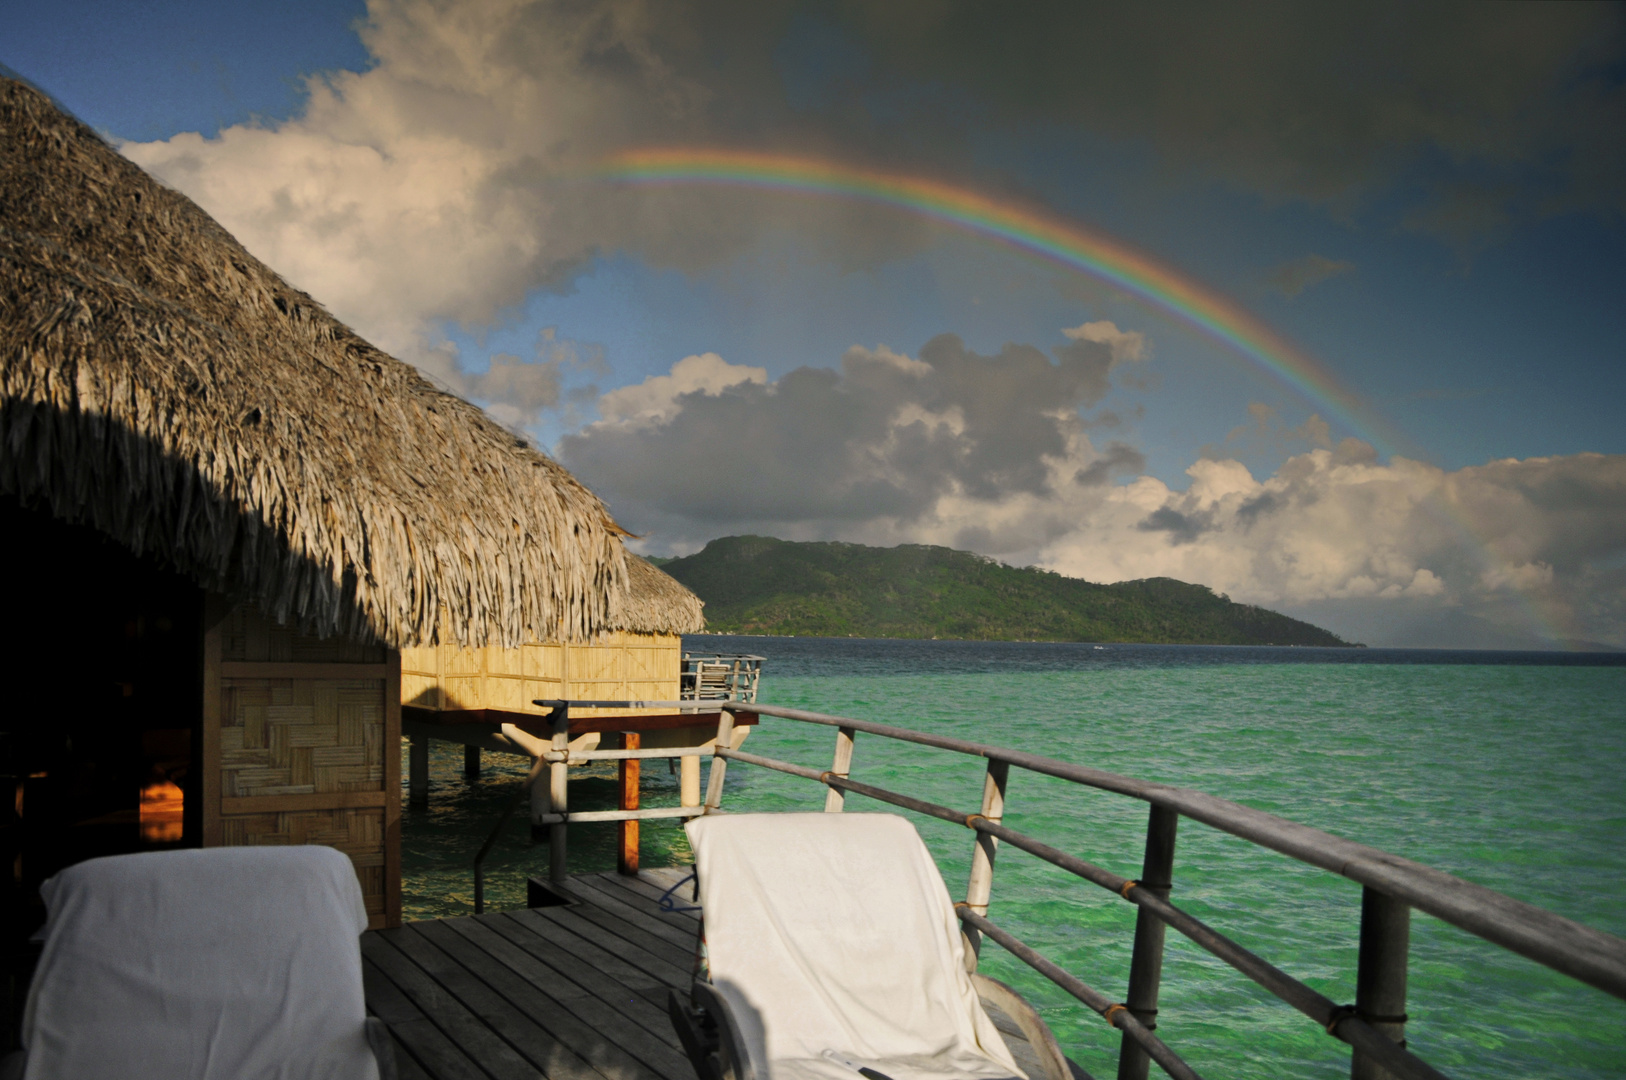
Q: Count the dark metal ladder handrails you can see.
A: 1